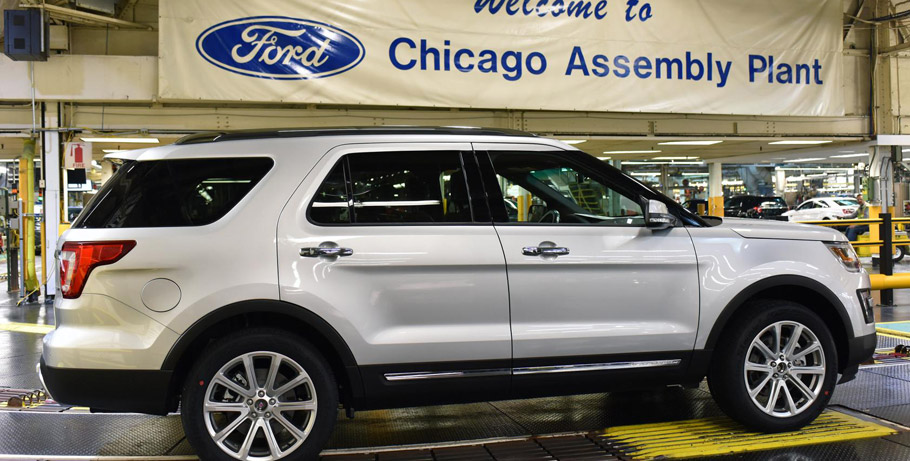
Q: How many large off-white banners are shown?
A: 1